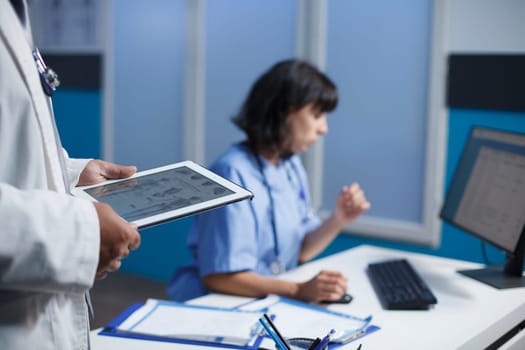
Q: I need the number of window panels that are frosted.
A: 3